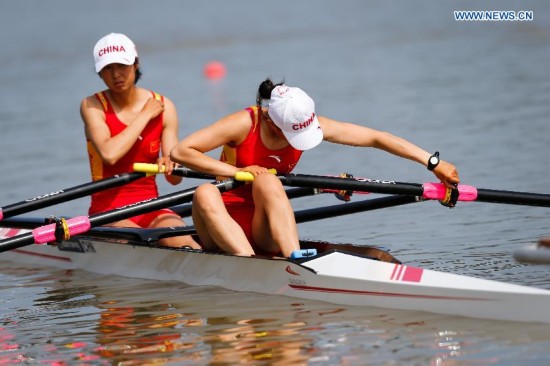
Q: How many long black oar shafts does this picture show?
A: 4